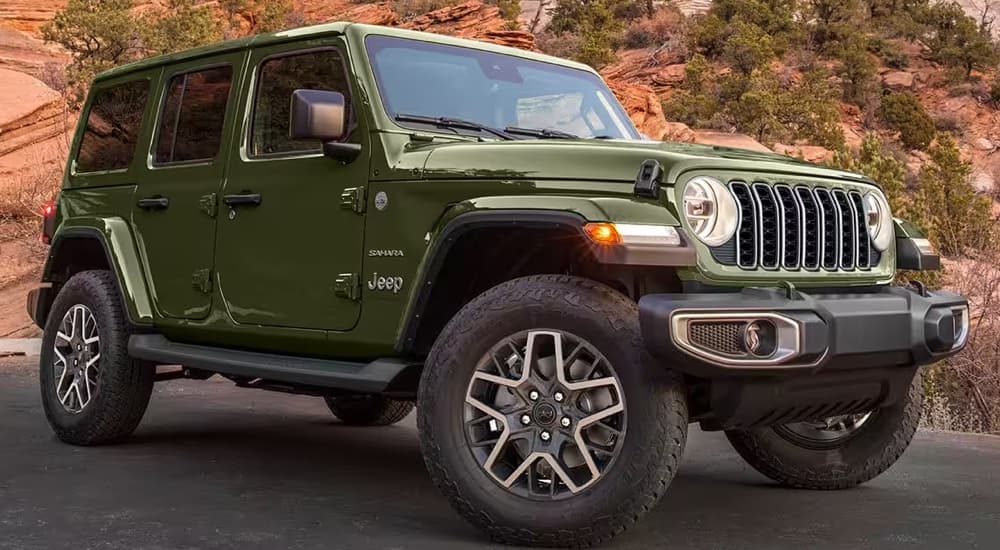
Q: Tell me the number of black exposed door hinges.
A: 0